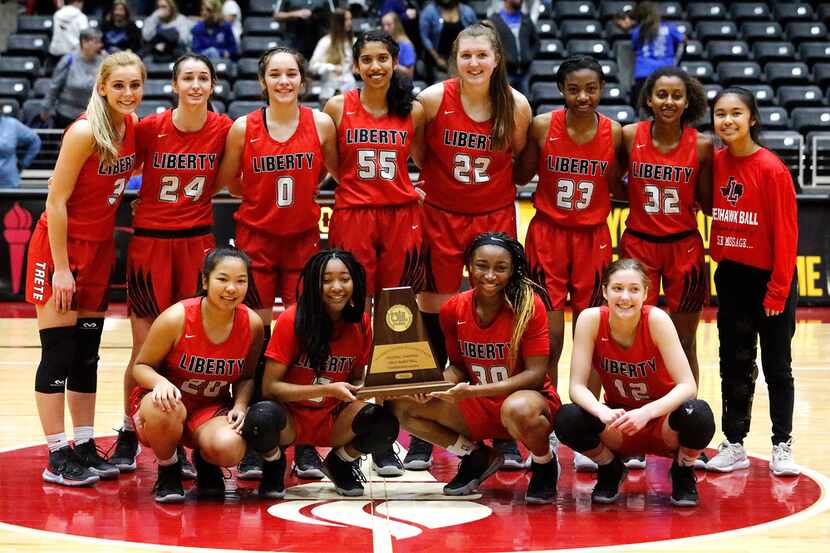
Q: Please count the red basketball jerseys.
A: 11